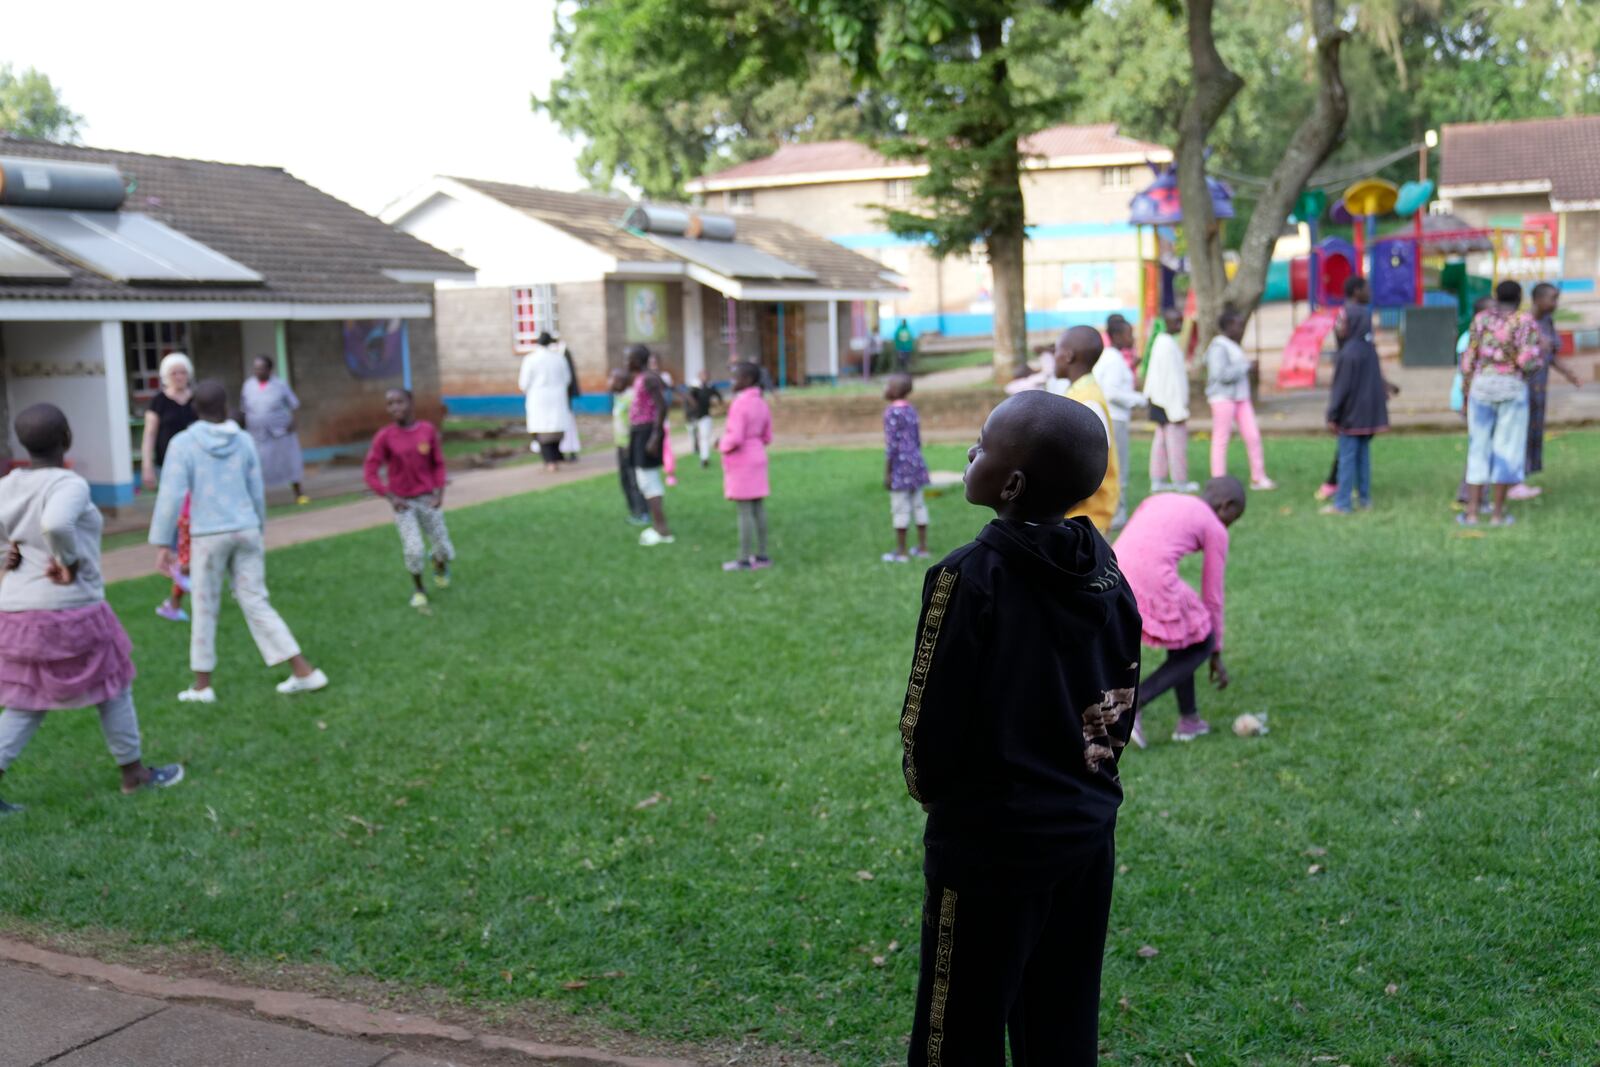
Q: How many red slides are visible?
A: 1